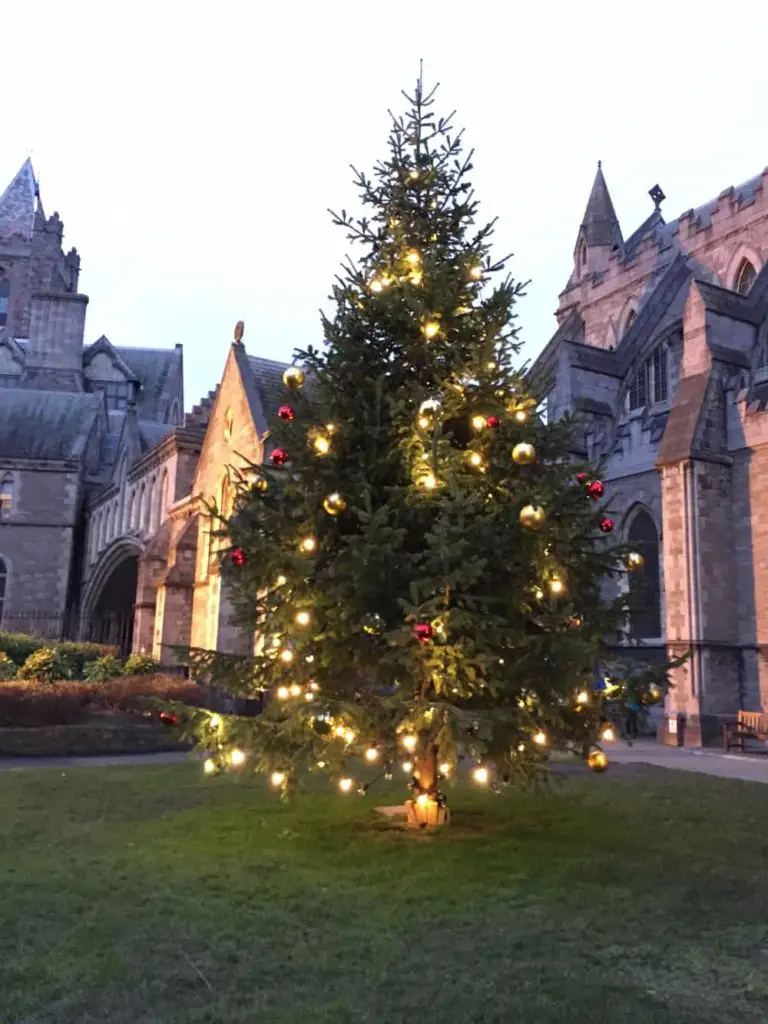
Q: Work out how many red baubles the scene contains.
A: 9